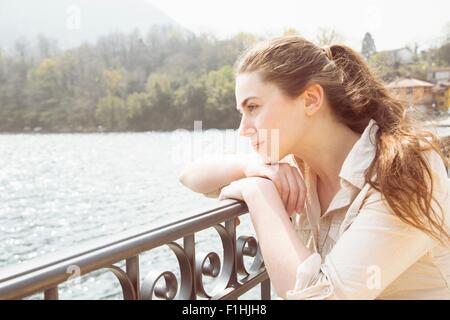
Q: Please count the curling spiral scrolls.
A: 3